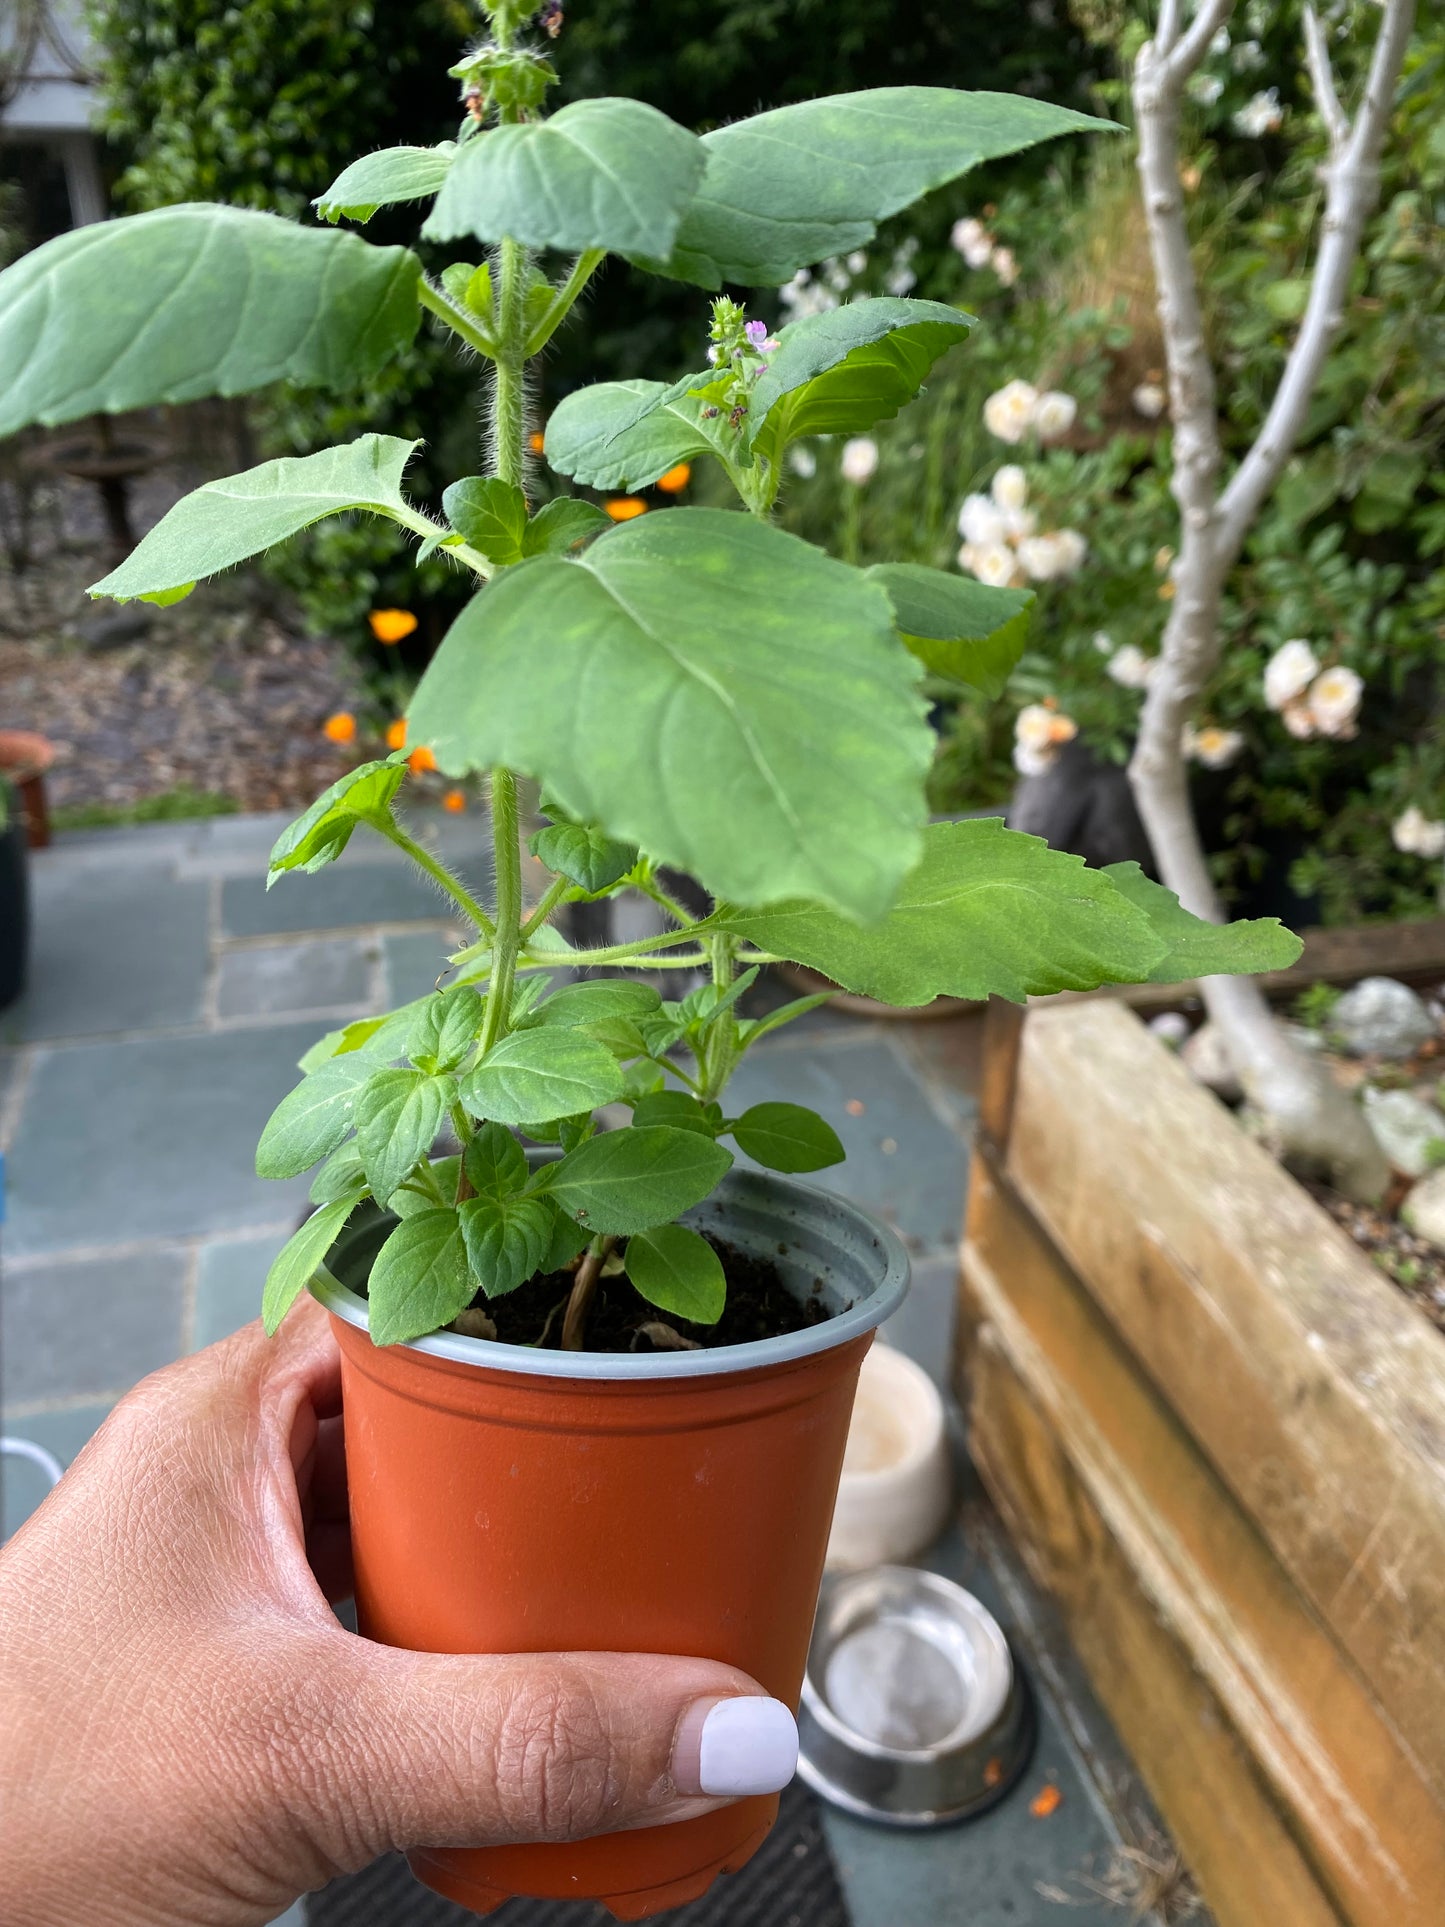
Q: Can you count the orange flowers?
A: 8